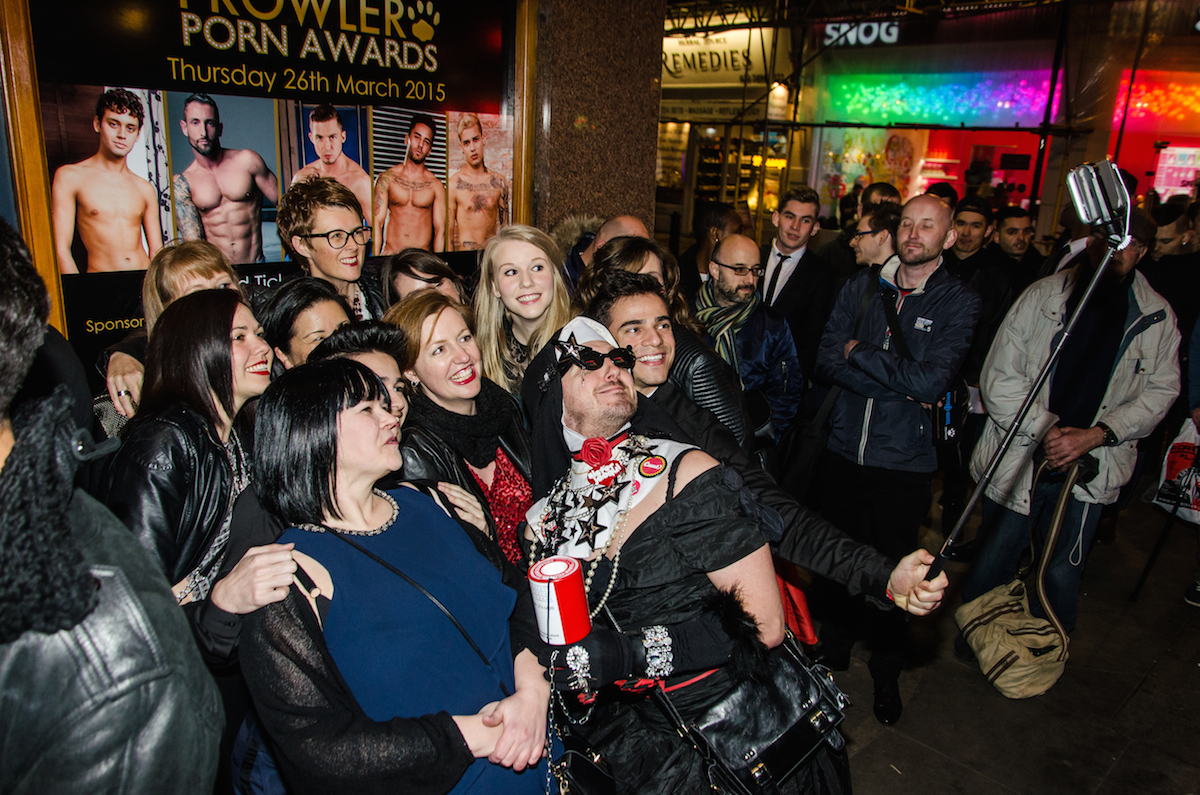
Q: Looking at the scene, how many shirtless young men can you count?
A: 5